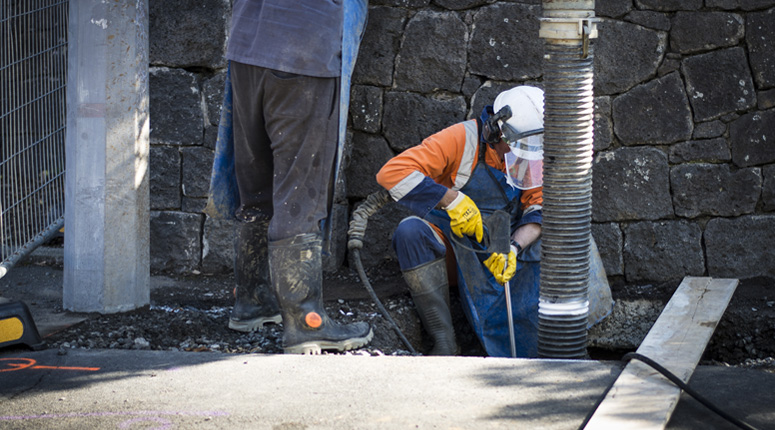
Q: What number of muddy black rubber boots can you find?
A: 3